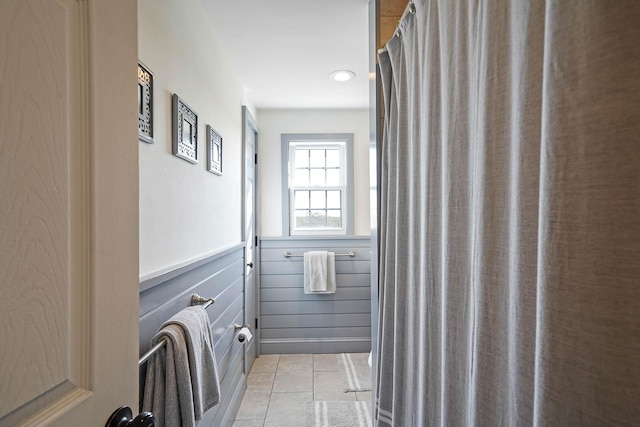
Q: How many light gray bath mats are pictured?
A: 2